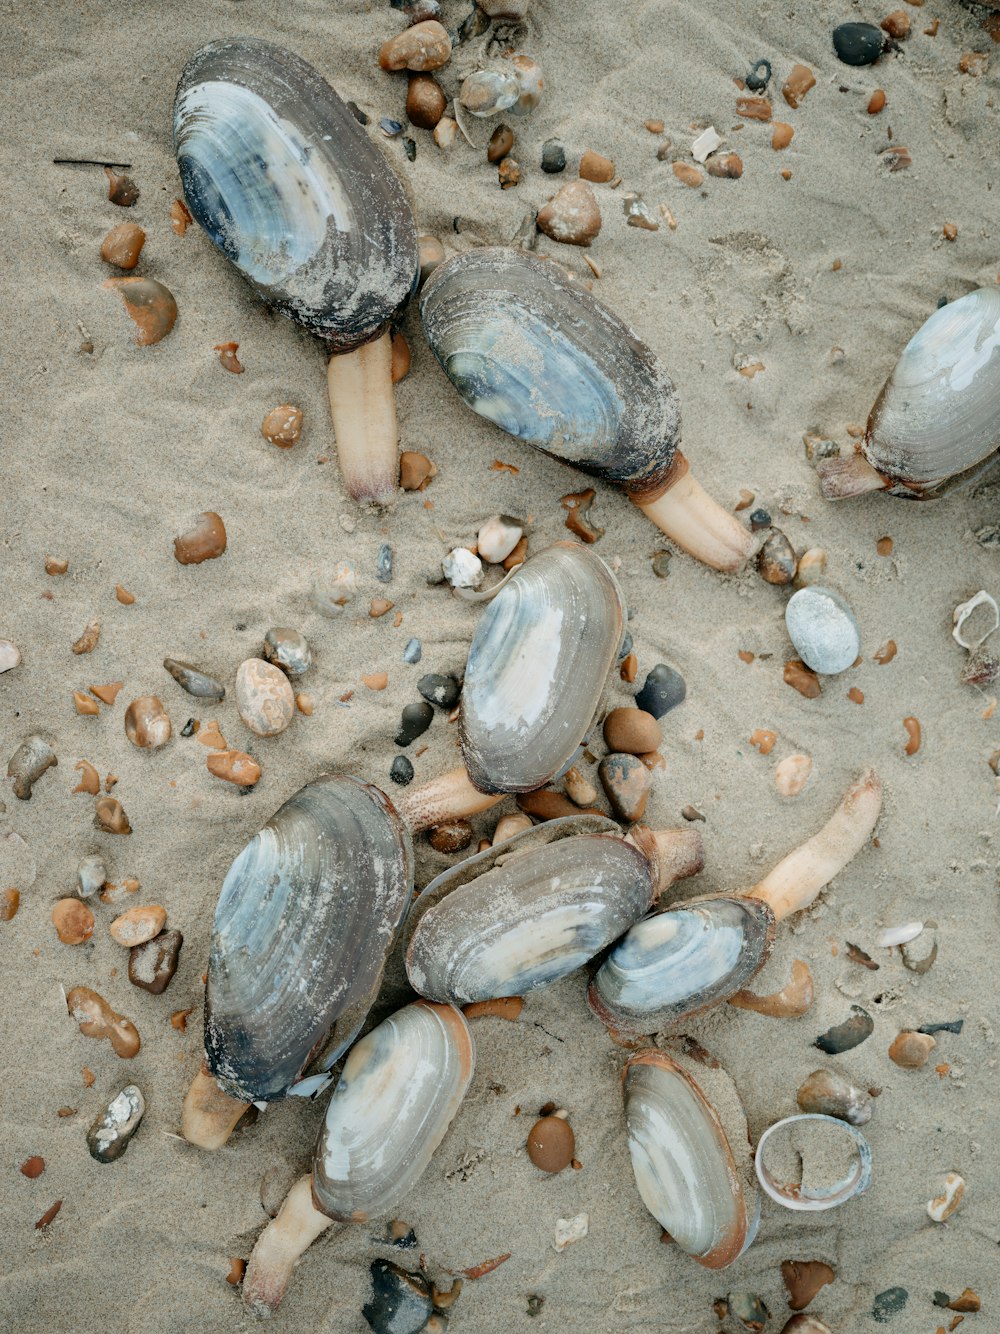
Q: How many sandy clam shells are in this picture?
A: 9